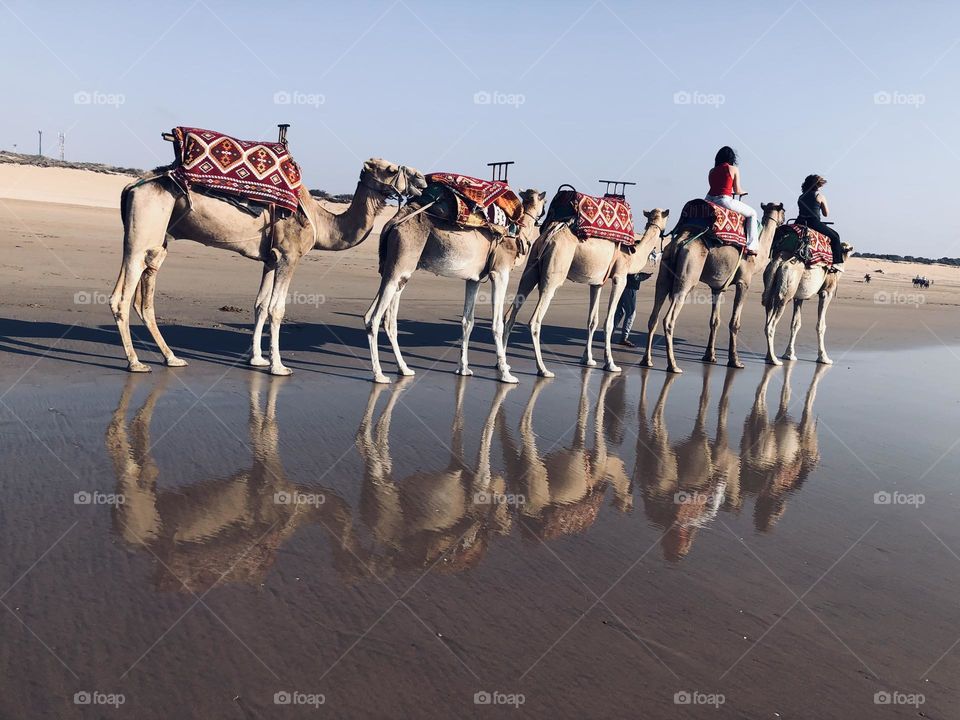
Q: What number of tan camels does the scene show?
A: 5